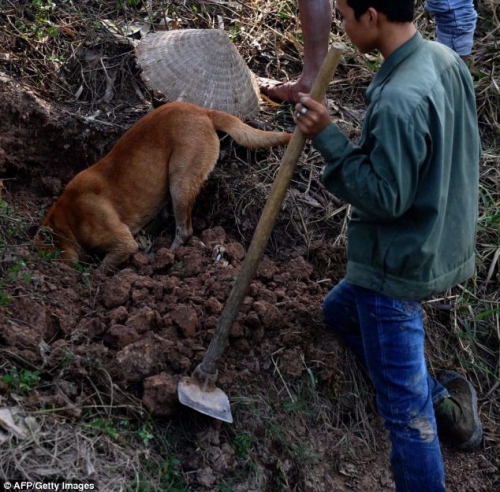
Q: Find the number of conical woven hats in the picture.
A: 1